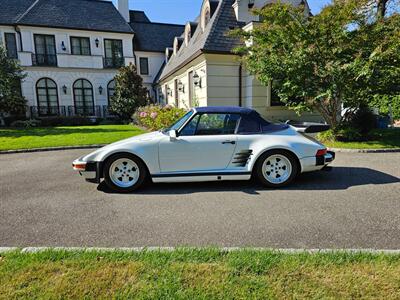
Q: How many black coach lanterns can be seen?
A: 7